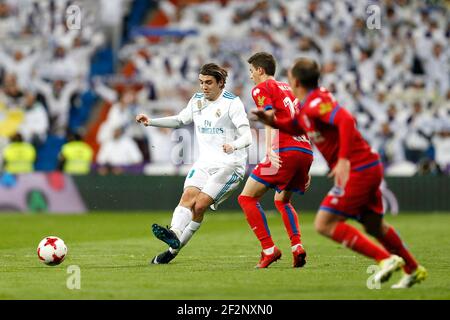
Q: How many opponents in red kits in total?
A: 2